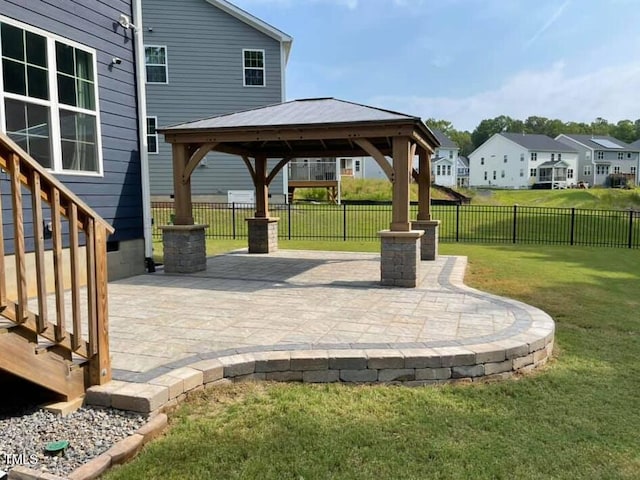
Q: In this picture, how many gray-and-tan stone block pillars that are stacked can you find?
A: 4